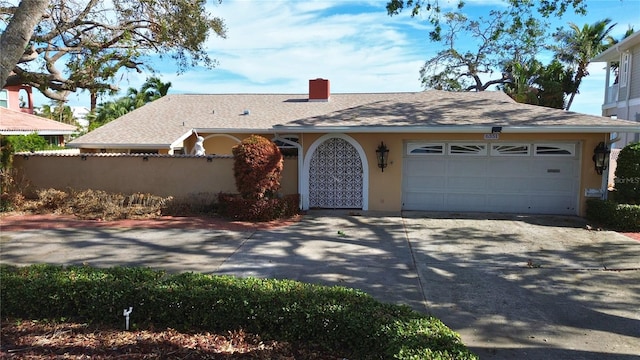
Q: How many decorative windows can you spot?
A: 4